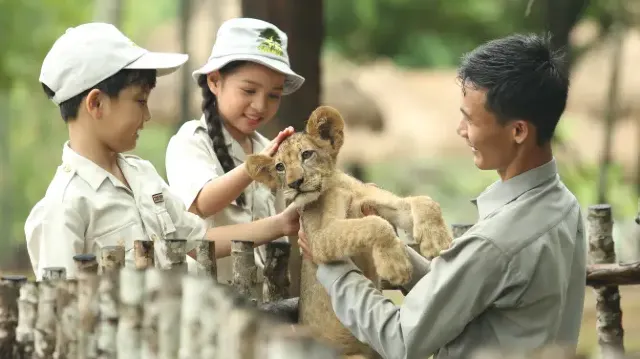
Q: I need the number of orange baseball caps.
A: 0